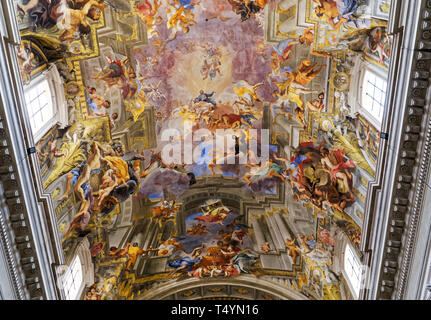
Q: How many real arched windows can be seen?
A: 4